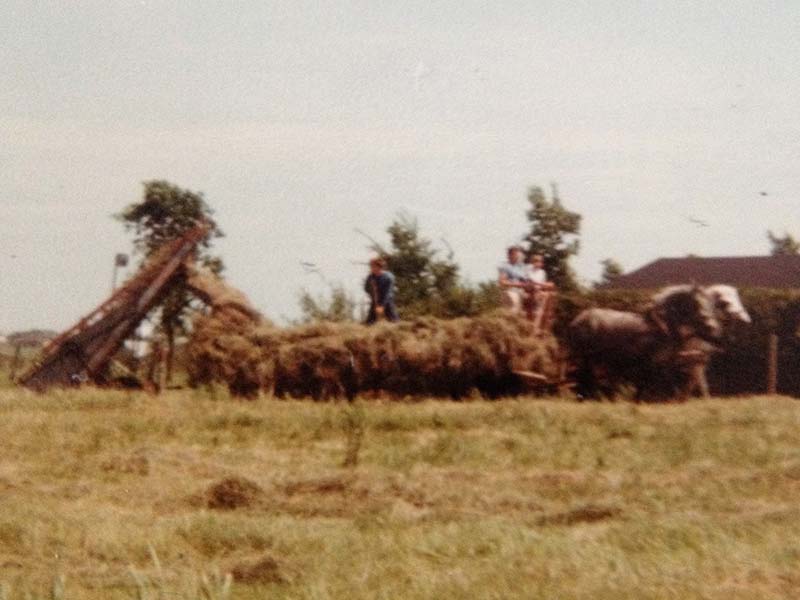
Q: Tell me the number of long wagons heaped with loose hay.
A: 1